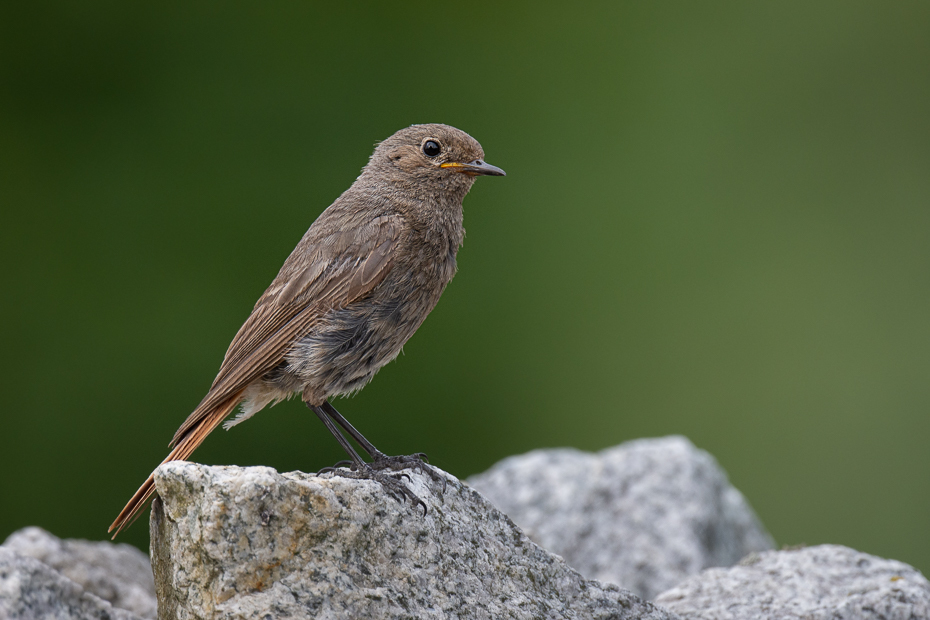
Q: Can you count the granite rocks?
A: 5